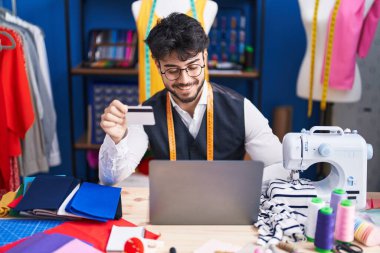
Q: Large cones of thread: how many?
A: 4